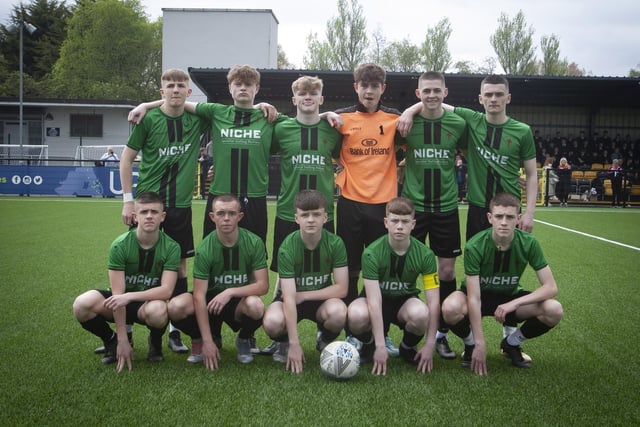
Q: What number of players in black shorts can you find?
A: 11